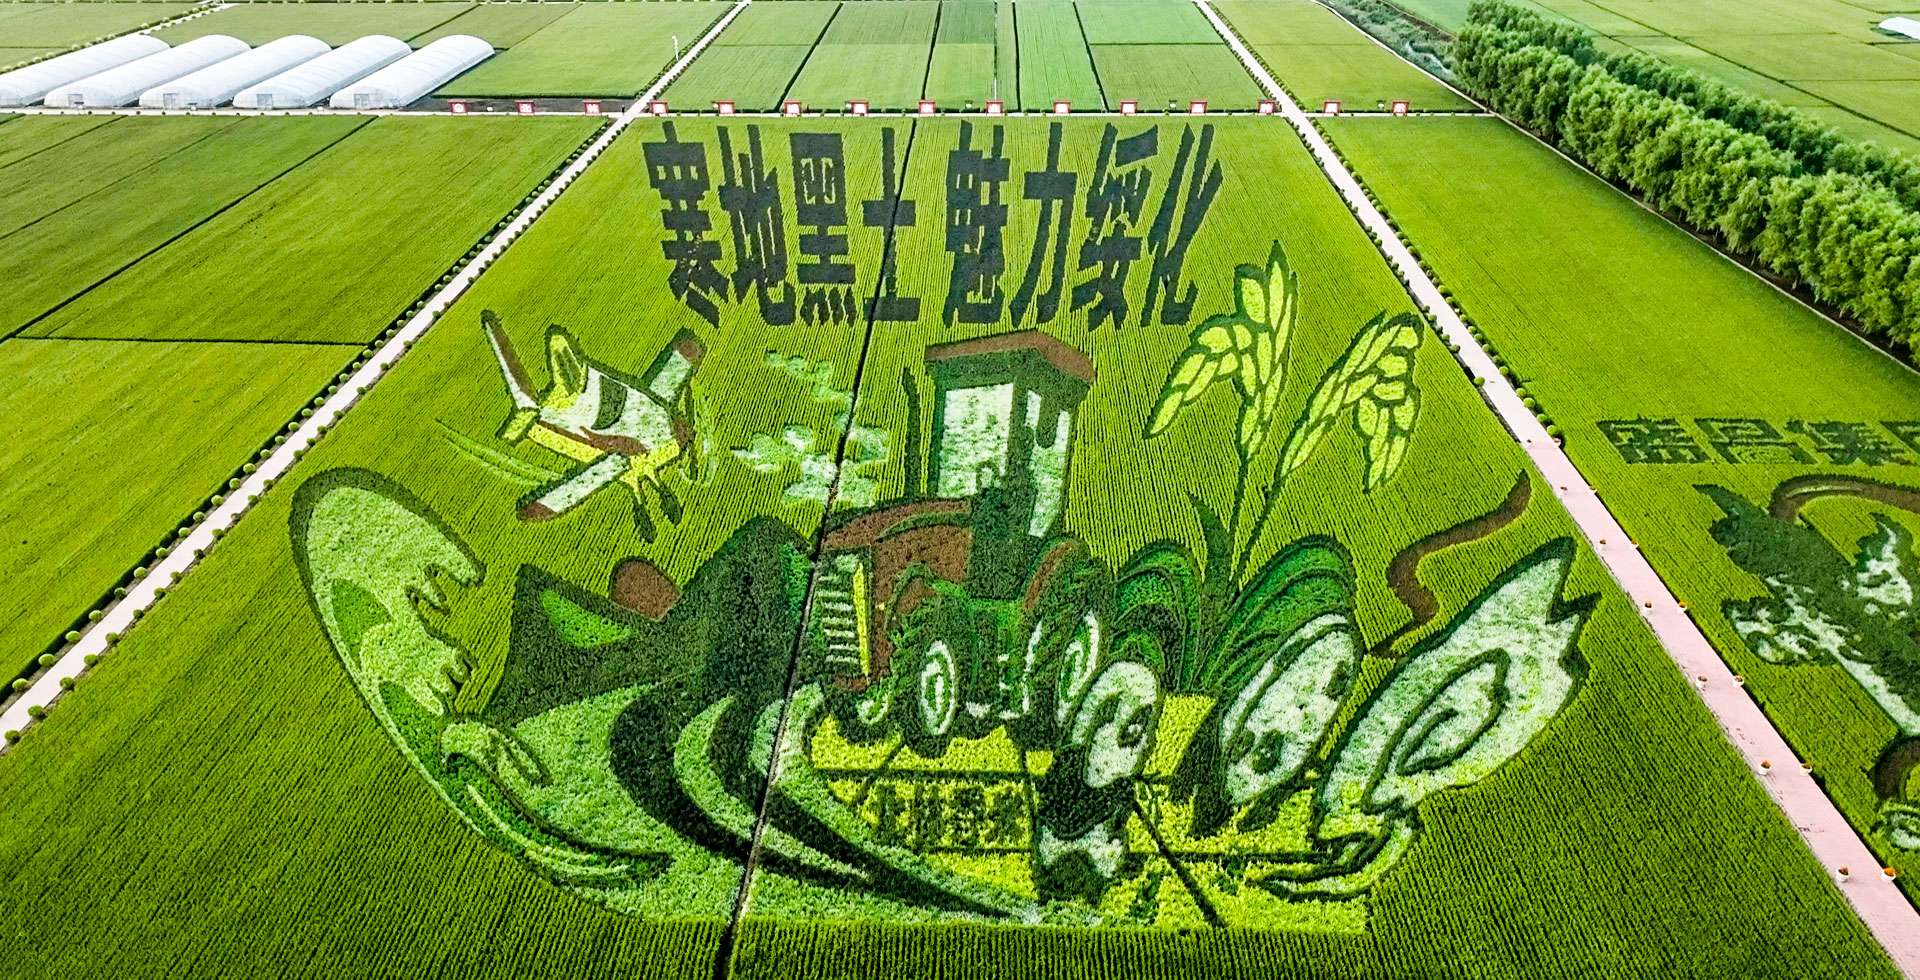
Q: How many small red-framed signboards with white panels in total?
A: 15